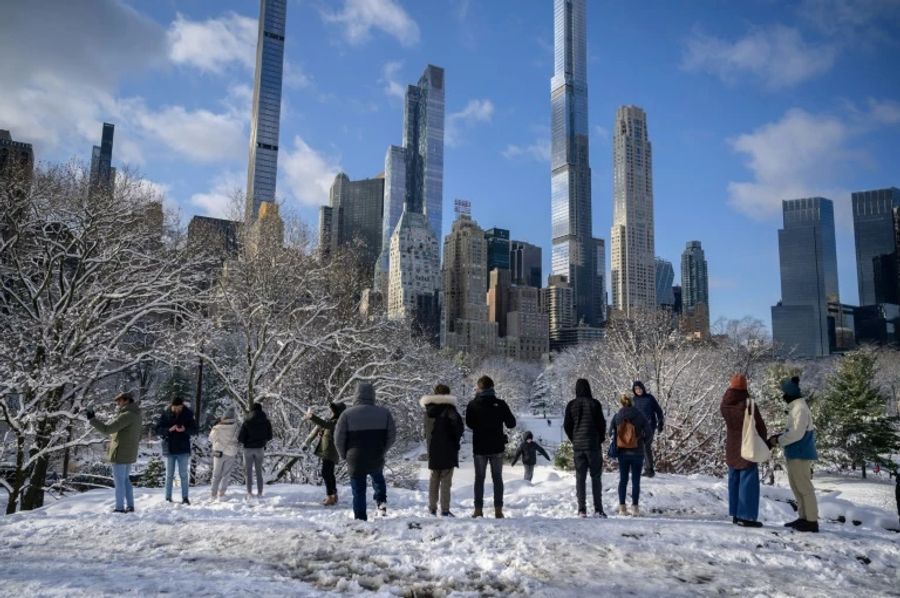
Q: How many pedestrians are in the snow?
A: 14